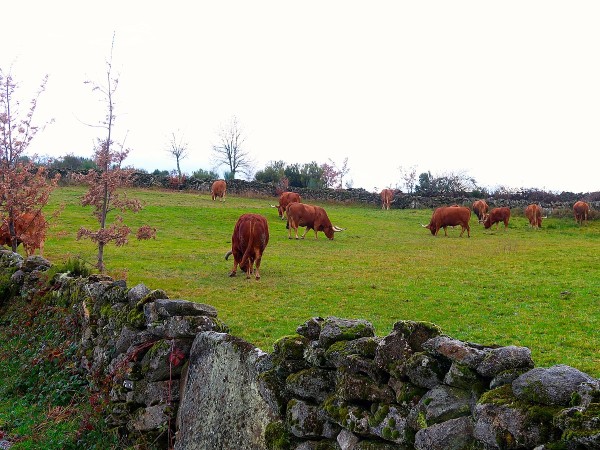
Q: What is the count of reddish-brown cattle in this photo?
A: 11